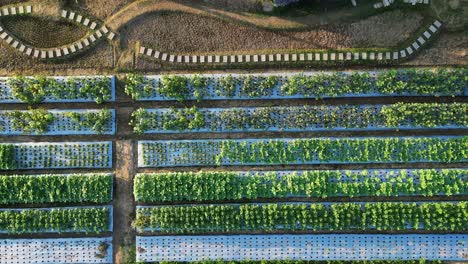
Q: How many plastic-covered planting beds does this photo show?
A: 12